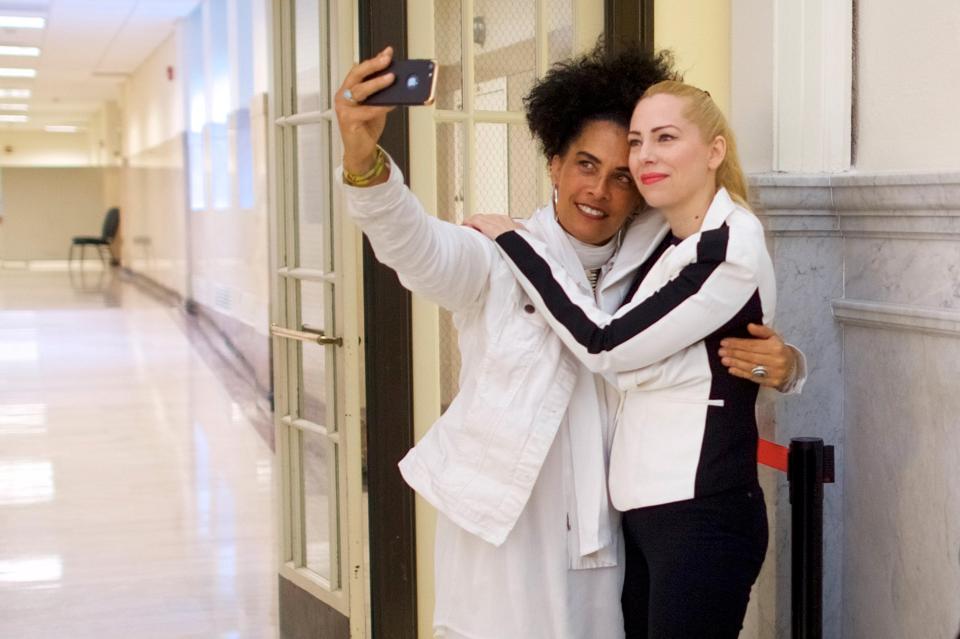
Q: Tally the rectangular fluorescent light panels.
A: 7